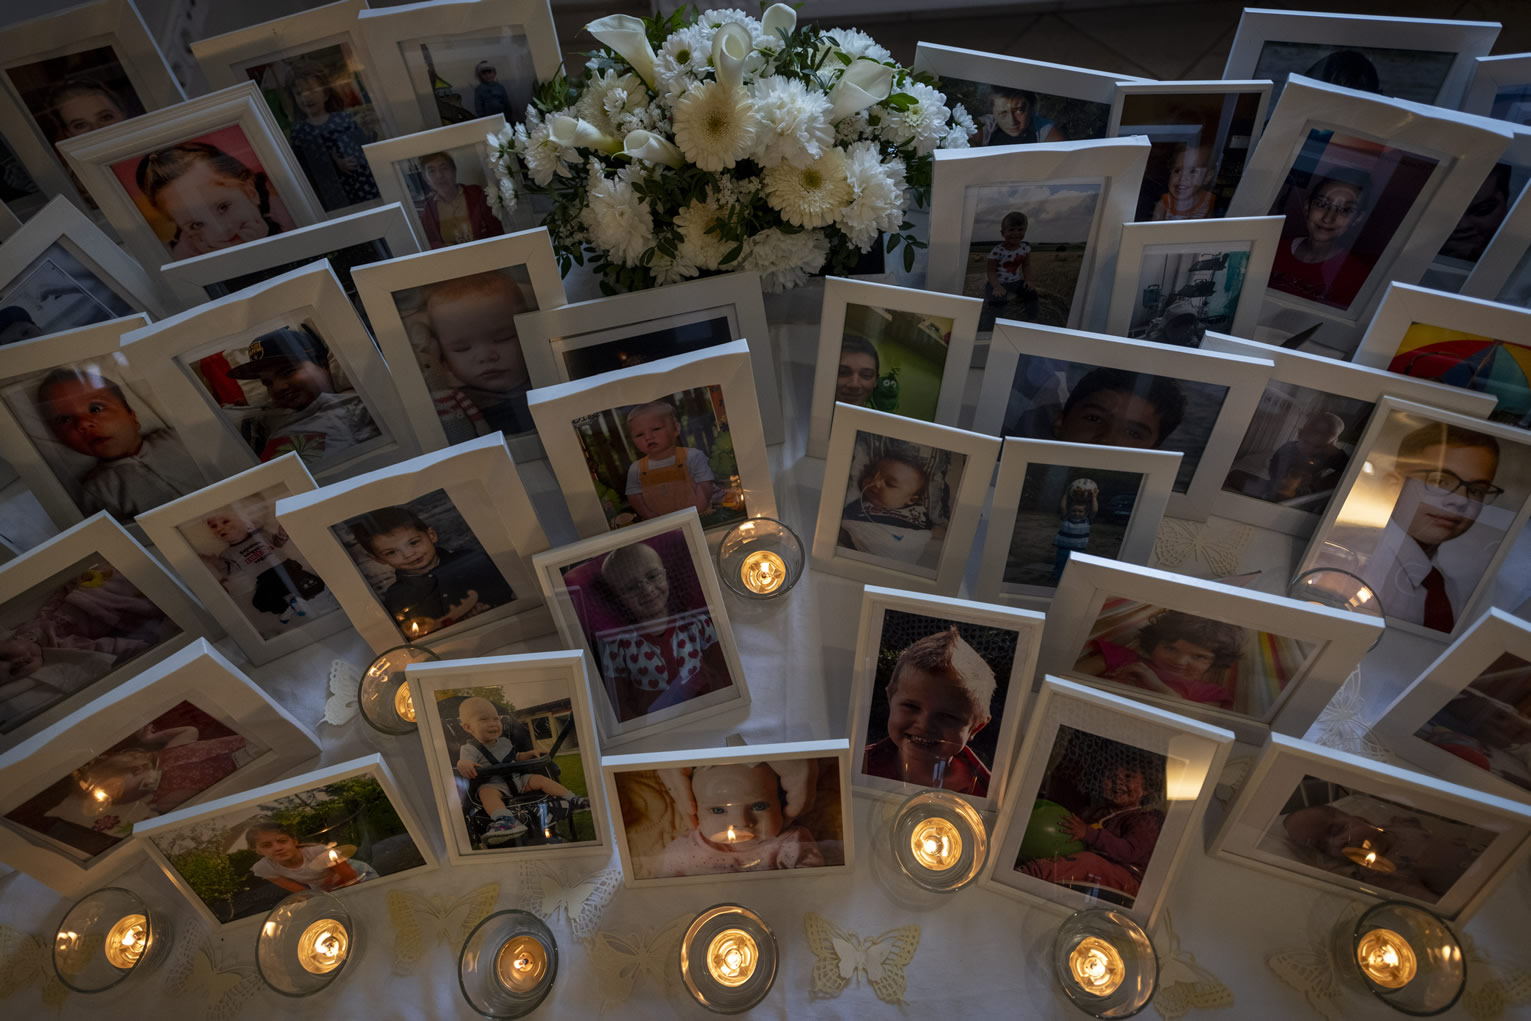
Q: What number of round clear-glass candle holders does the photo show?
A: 10